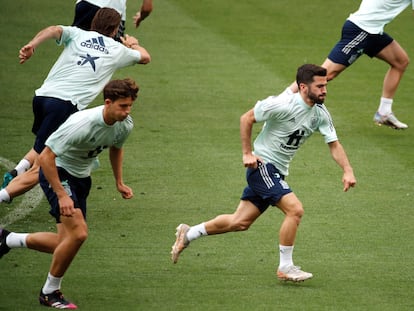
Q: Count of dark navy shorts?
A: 5